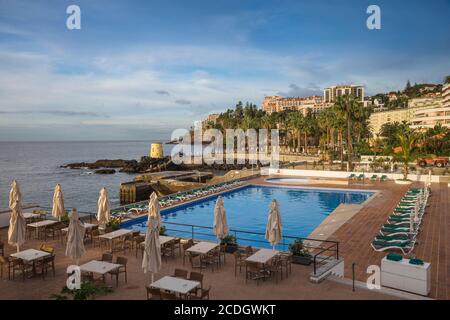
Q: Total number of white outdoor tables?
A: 10